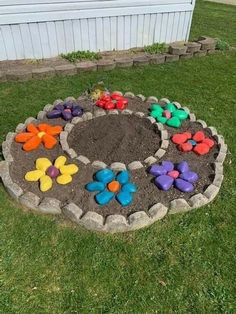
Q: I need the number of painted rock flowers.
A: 8